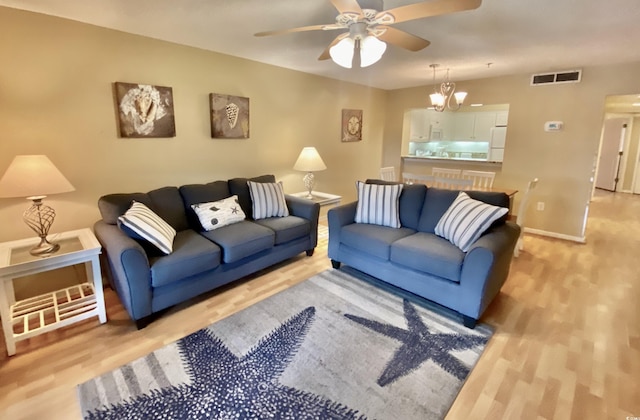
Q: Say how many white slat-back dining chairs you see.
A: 6